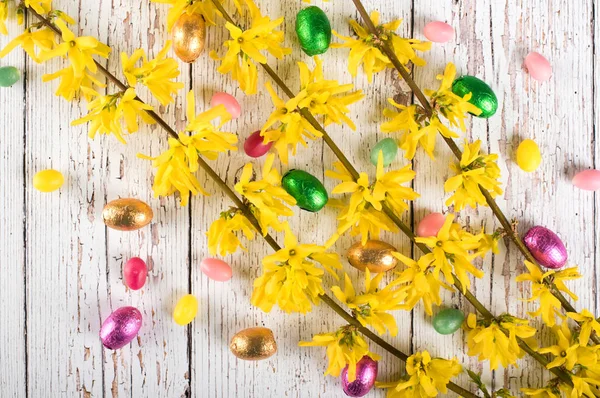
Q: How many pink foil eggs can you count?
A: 3